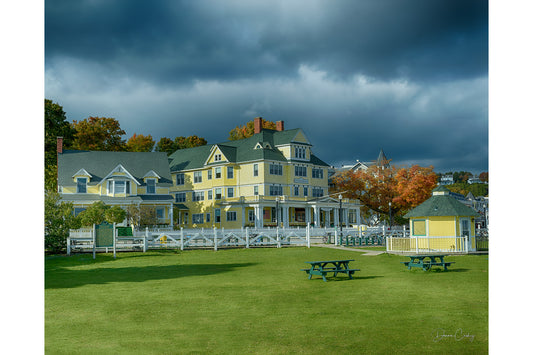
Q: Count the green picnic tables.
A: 2